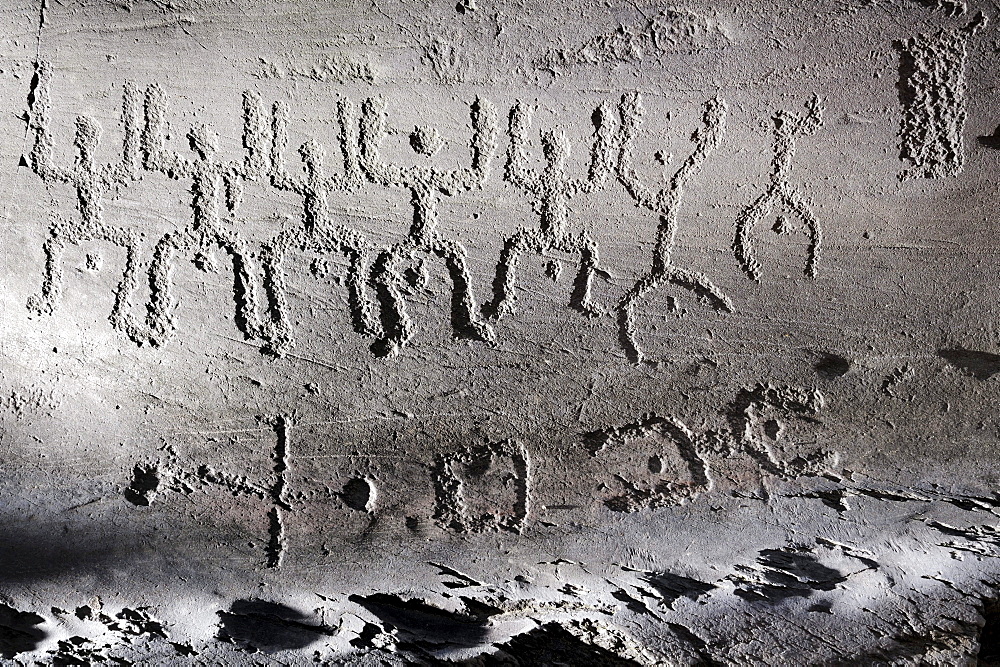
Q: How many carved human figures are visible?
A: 7